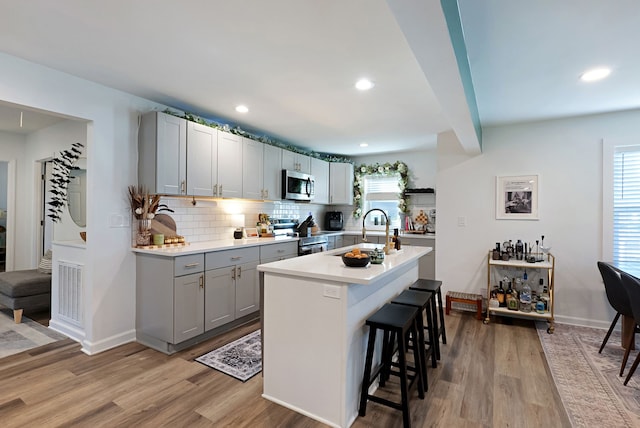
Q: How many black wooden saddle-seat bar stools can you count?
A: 3